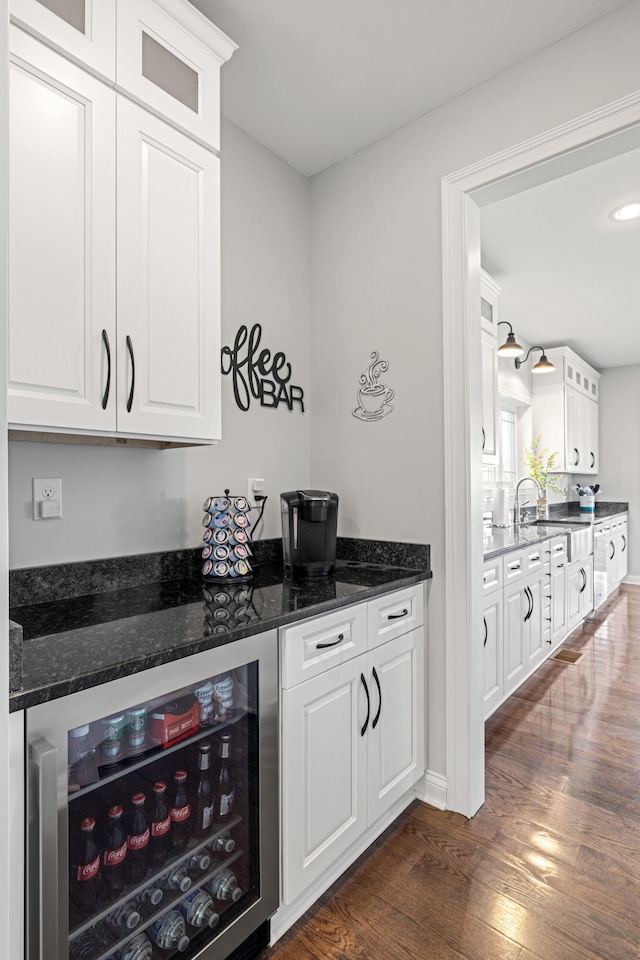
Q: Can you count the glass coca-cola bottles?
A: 5